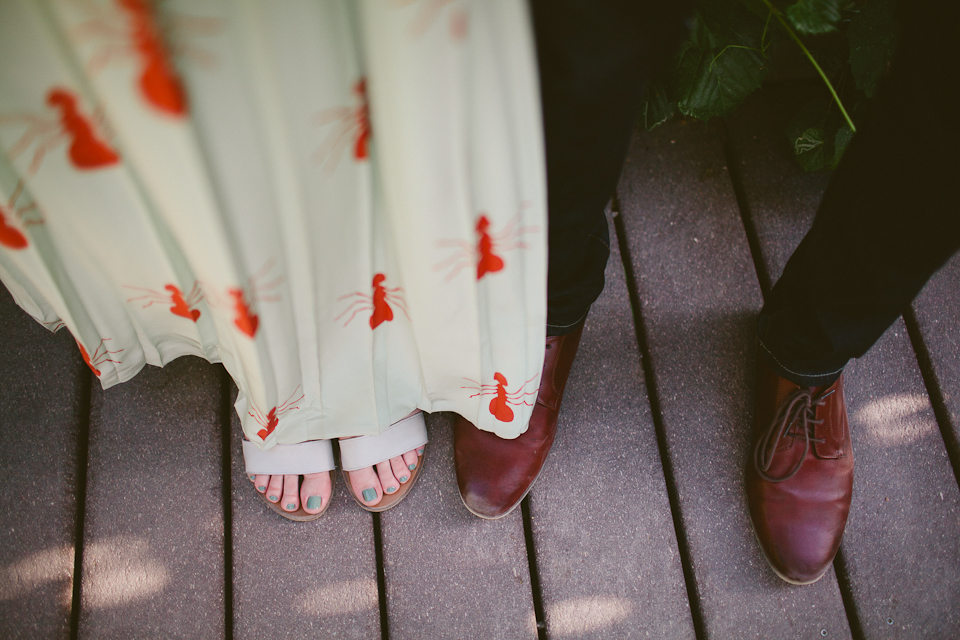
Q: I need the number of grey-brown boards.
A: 8